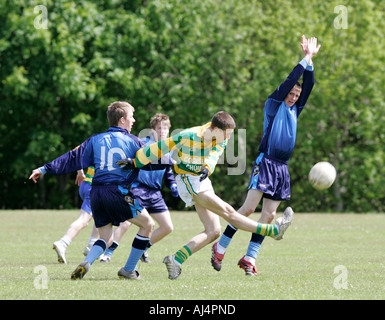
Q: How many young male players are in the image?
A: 5